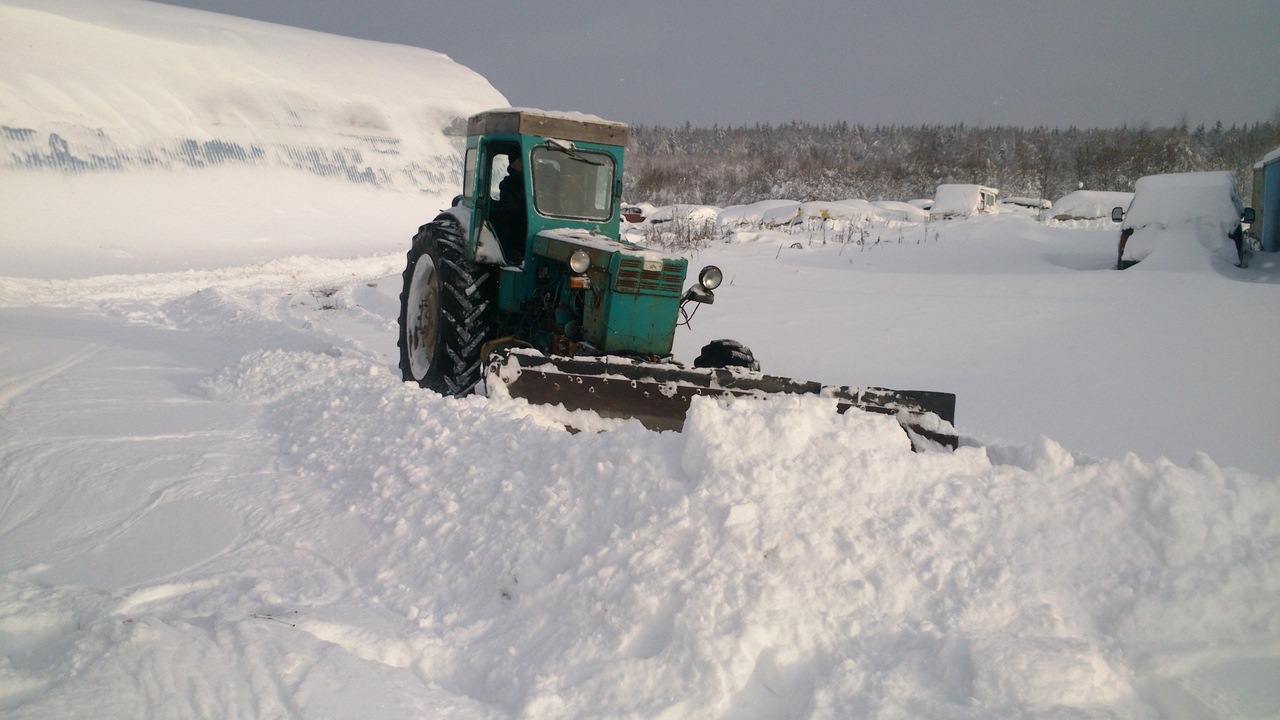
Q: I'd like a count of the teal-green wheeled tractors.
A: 1